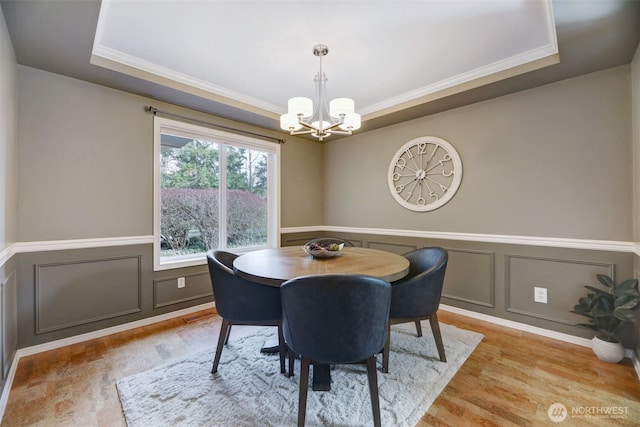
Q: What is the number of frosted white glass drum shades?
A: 5